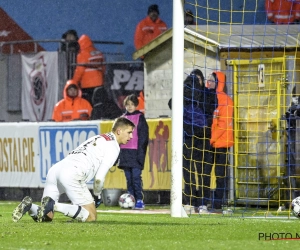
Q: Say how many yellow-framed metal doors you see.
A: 1